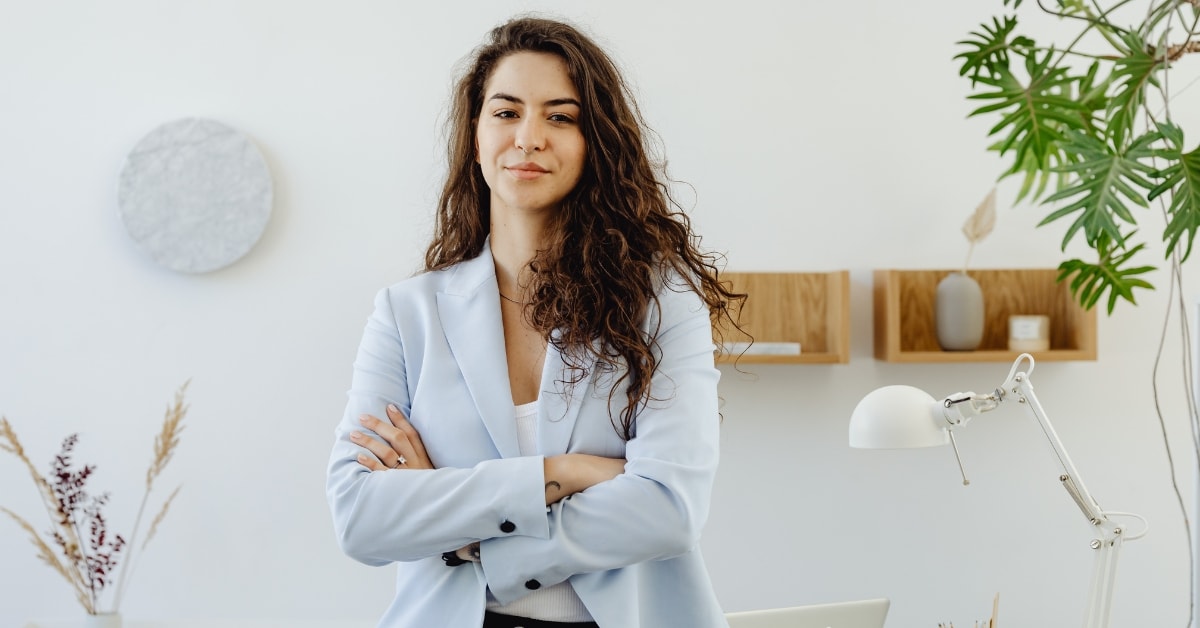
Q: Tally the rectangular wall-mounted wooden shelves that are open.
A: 2